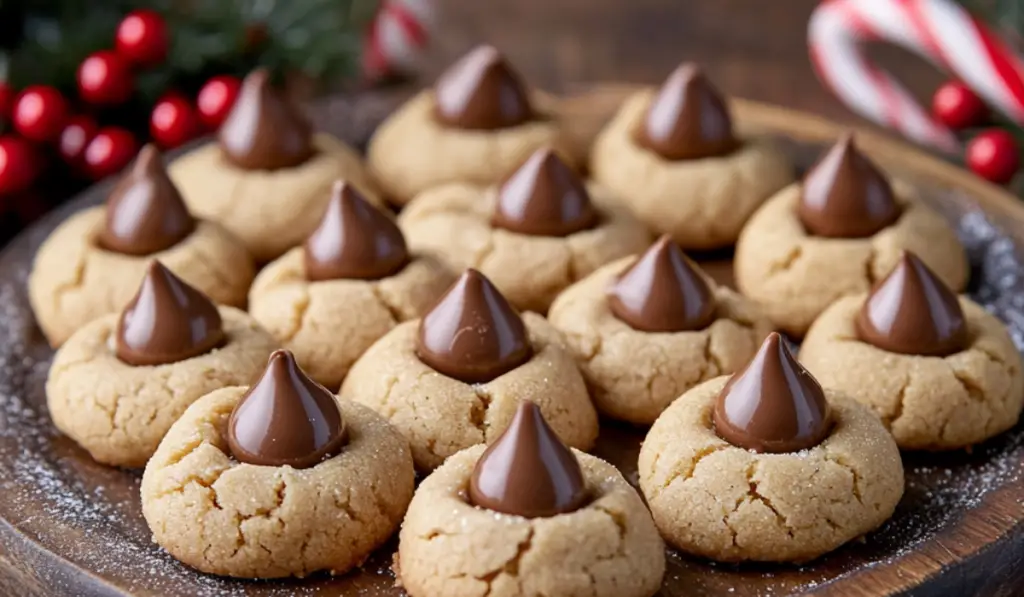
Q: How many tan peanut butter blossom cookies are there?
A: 14